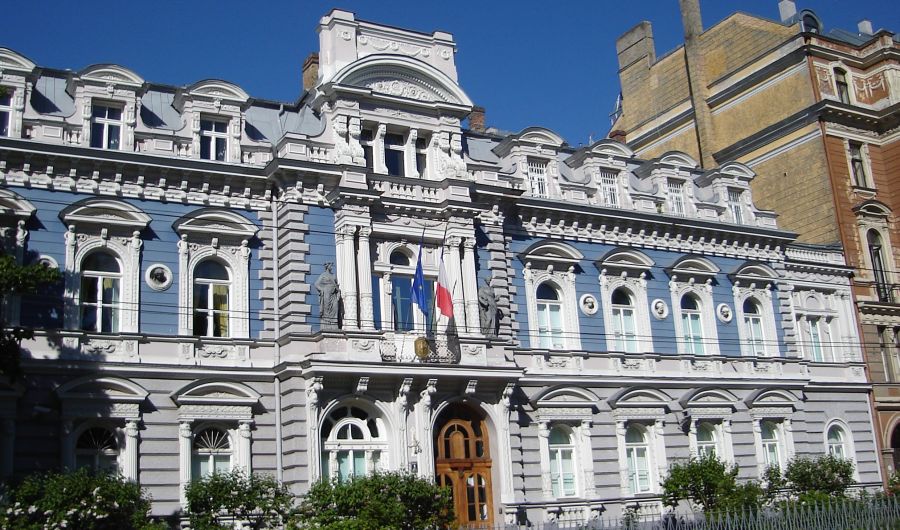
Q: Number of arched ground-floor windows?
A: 8